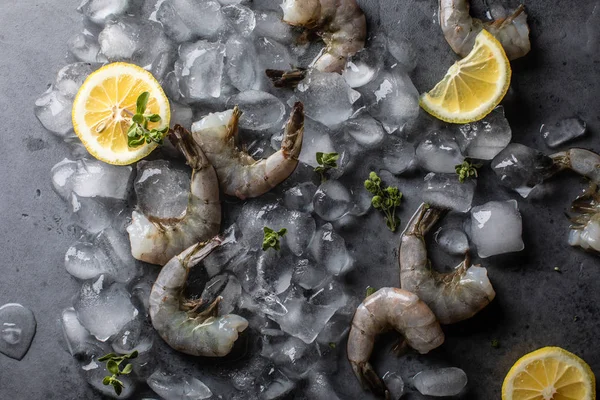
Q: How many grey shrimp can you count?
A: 8